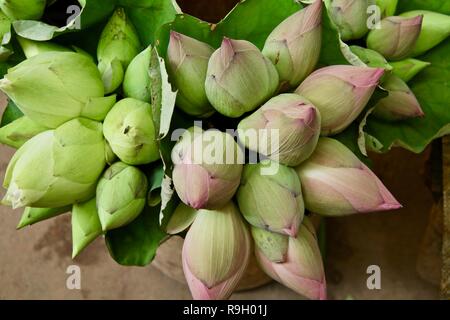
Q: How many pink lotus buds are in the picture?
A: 13